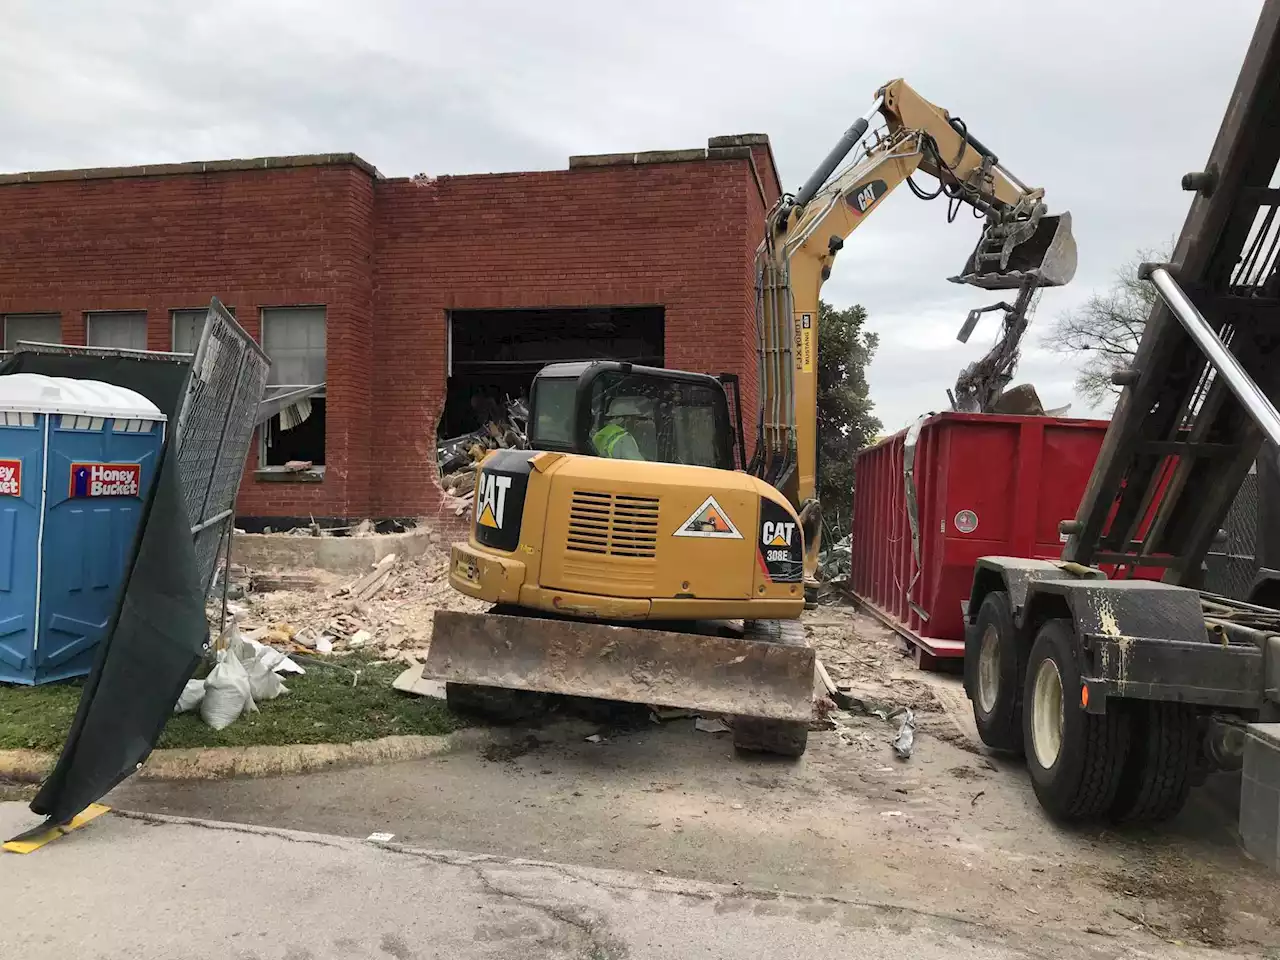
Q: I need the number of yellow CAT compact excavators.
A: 1